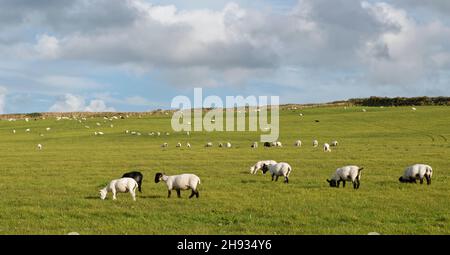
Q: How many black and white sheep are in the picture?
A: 4